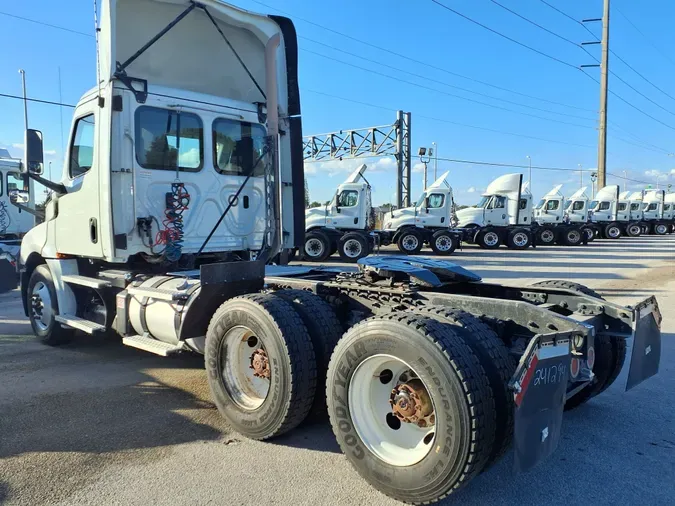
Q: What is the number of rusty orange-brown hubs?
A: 2